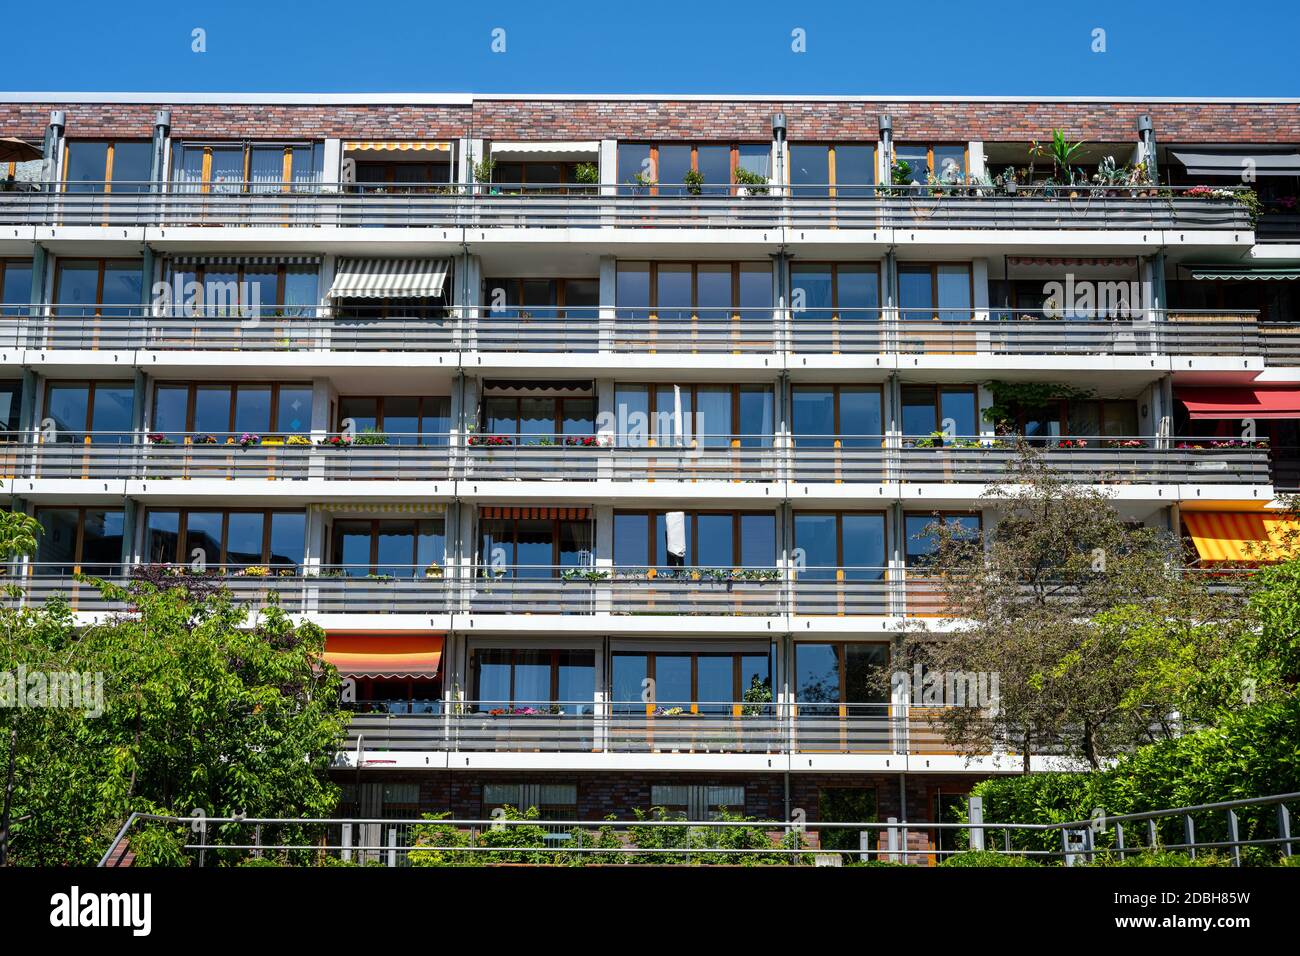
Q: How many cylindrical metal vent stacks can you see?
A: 5